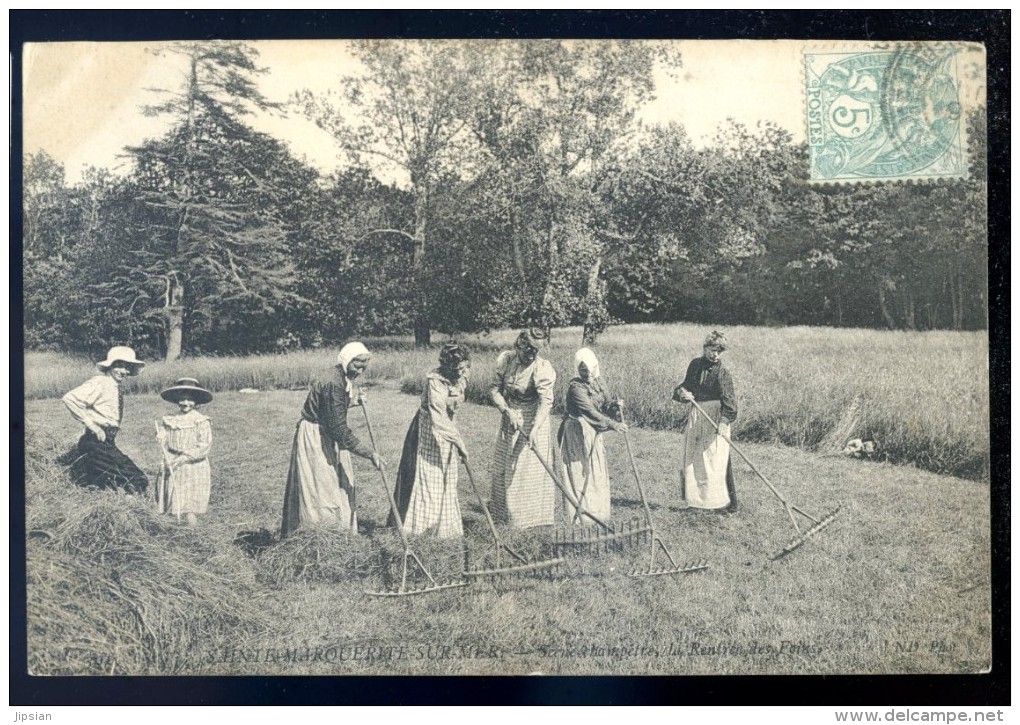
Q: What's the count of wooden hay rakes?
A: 5